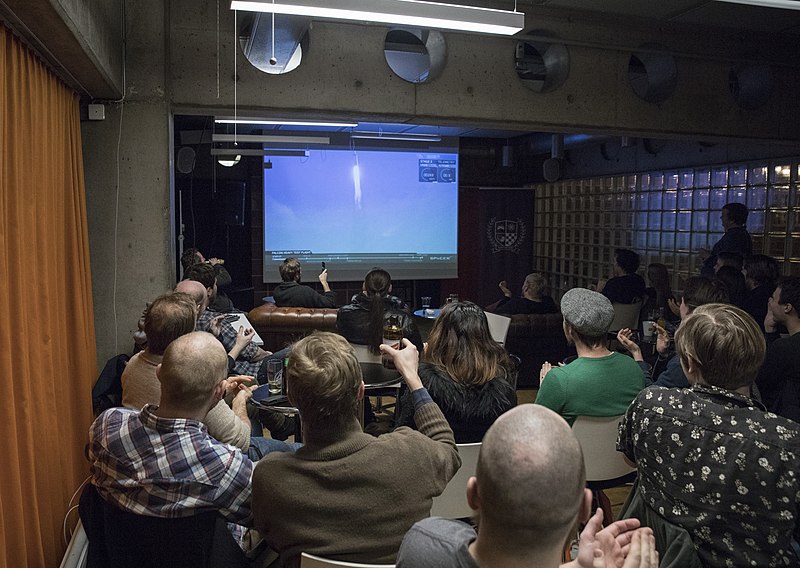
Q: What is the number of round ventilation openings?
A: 5